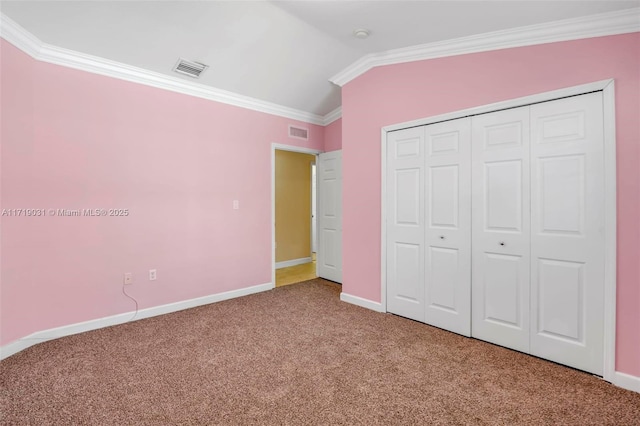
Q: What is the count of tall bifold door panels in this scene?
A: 4